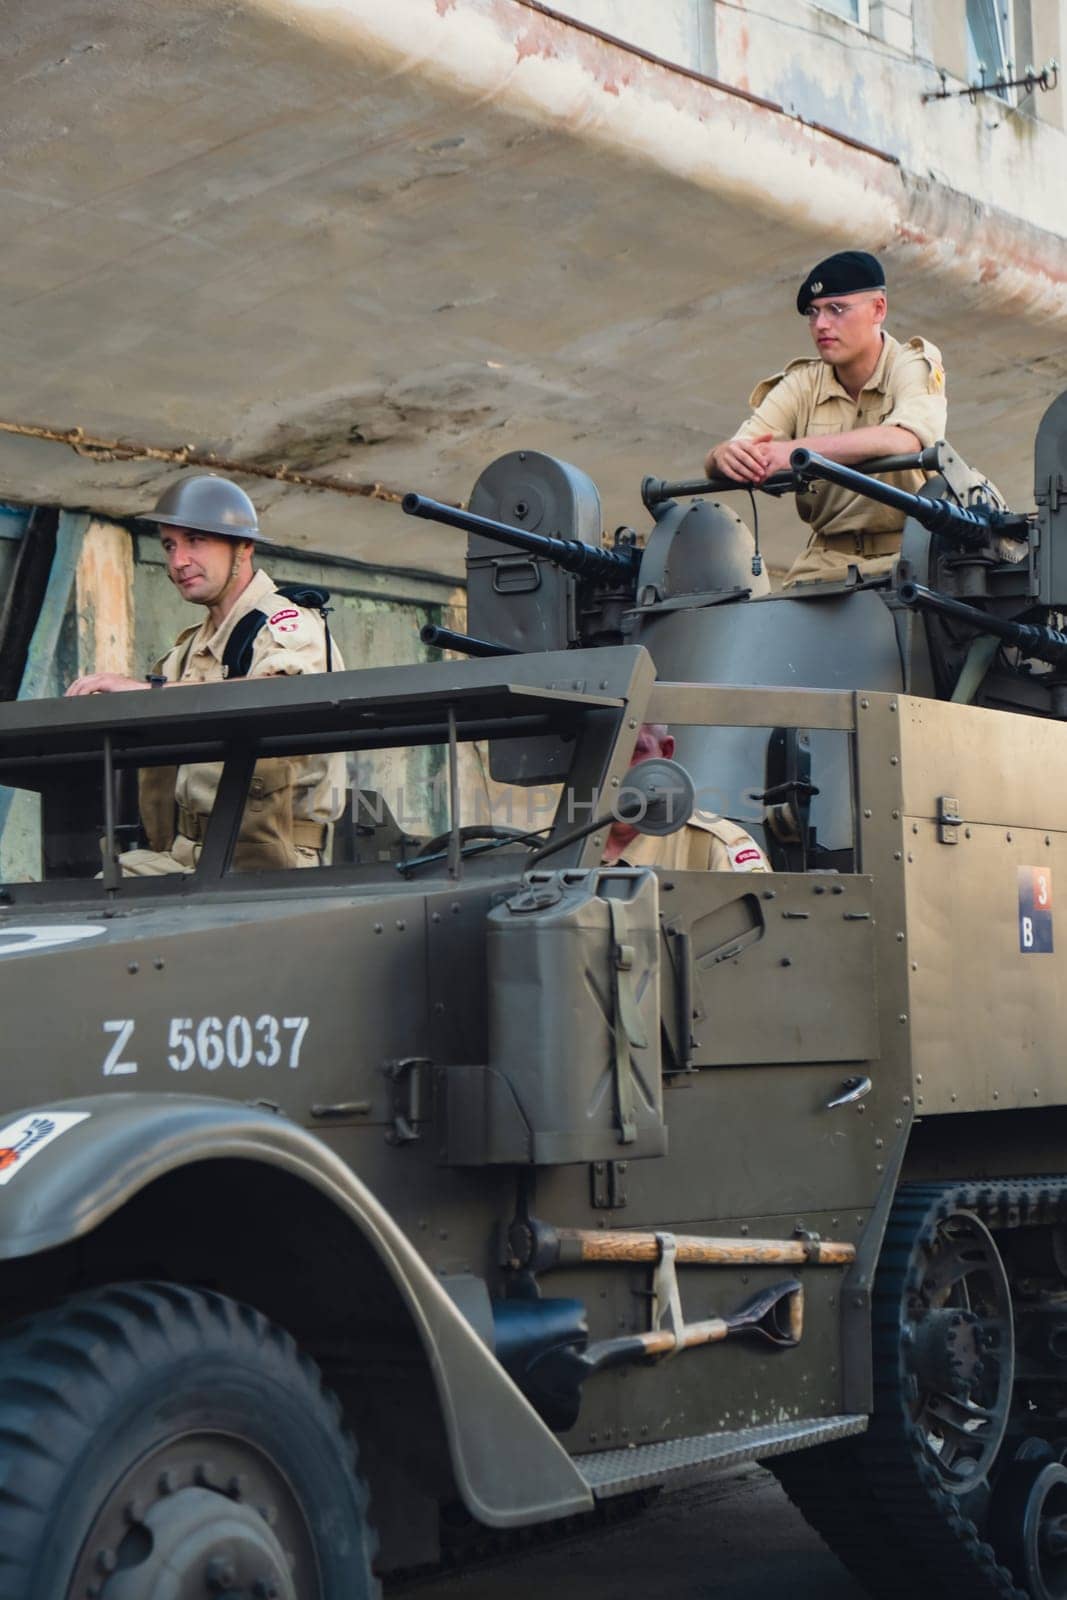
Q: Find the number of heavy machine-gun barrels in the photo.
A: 4